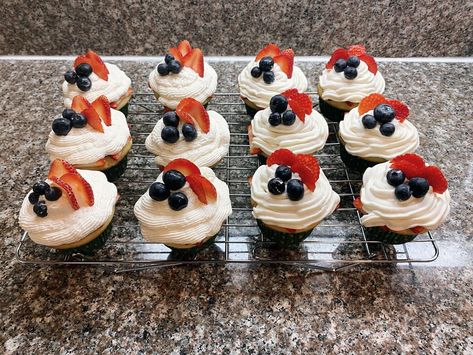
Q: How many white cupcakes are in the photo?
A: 12